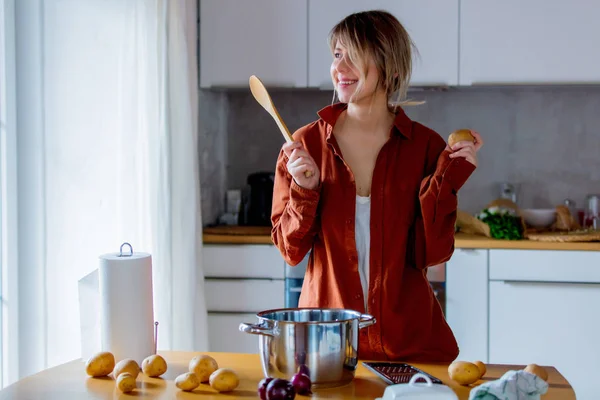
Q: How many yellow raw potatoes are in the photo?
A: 11